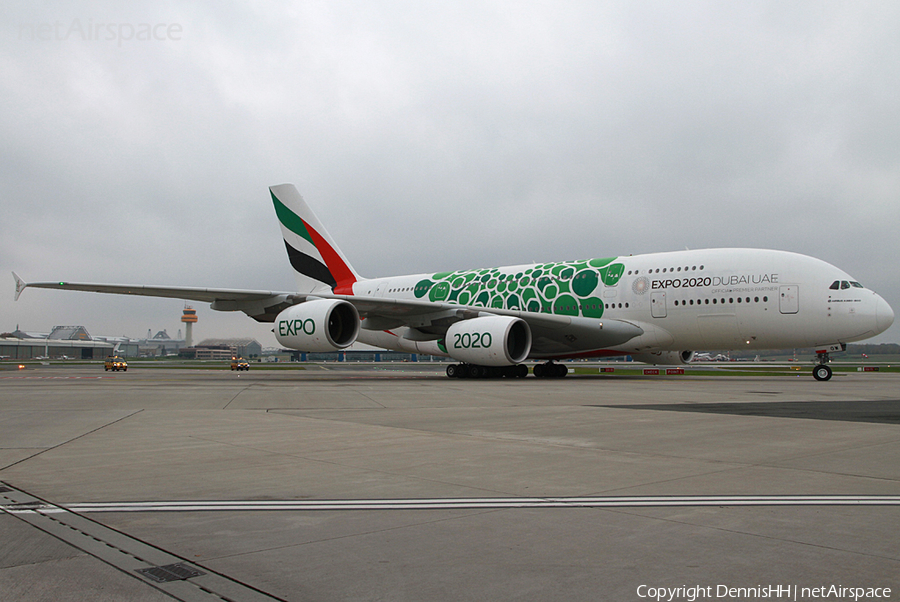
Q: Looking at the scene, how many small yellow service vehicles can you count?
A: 2